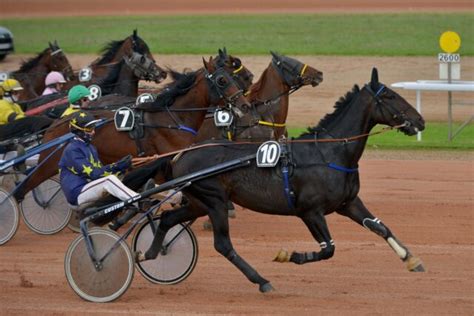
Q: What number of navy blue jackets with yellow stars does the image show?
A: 1